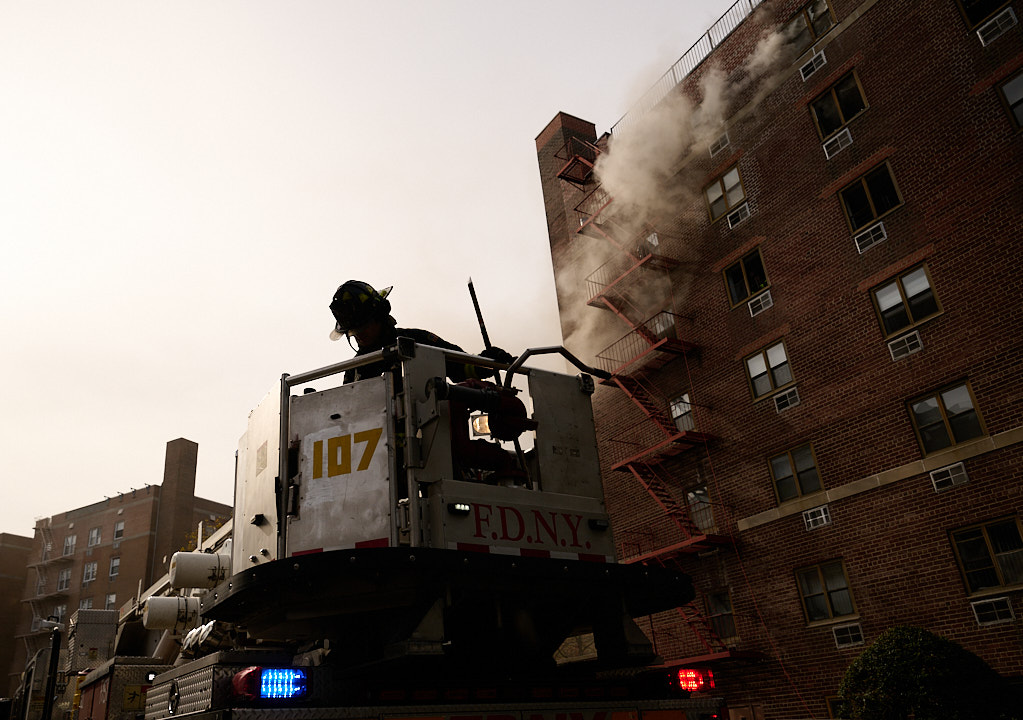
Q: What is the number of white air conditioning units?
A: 13